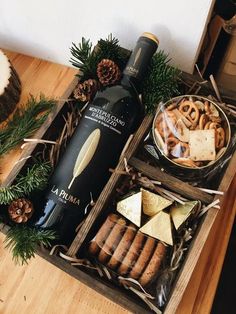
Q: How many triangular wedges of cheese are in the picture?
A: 4